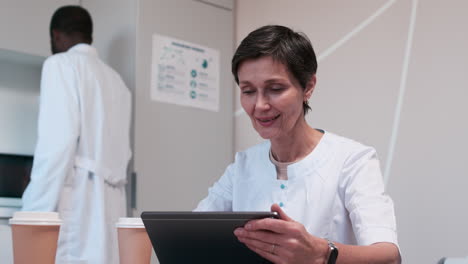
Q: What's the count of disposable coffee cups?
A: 2